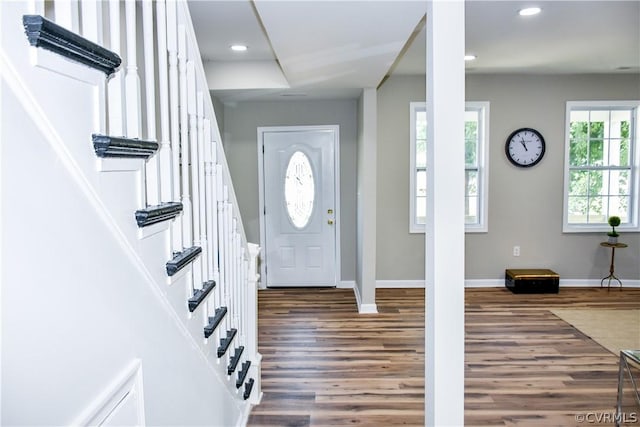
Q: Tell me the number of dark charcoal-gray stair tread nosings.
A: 10